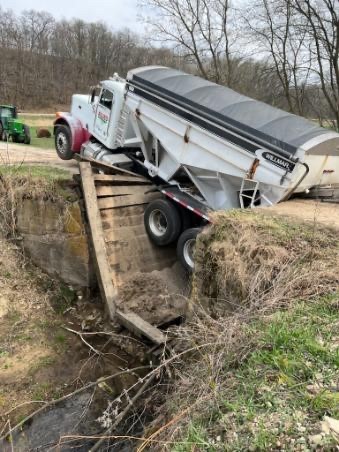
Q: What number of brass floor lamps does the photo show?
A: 0